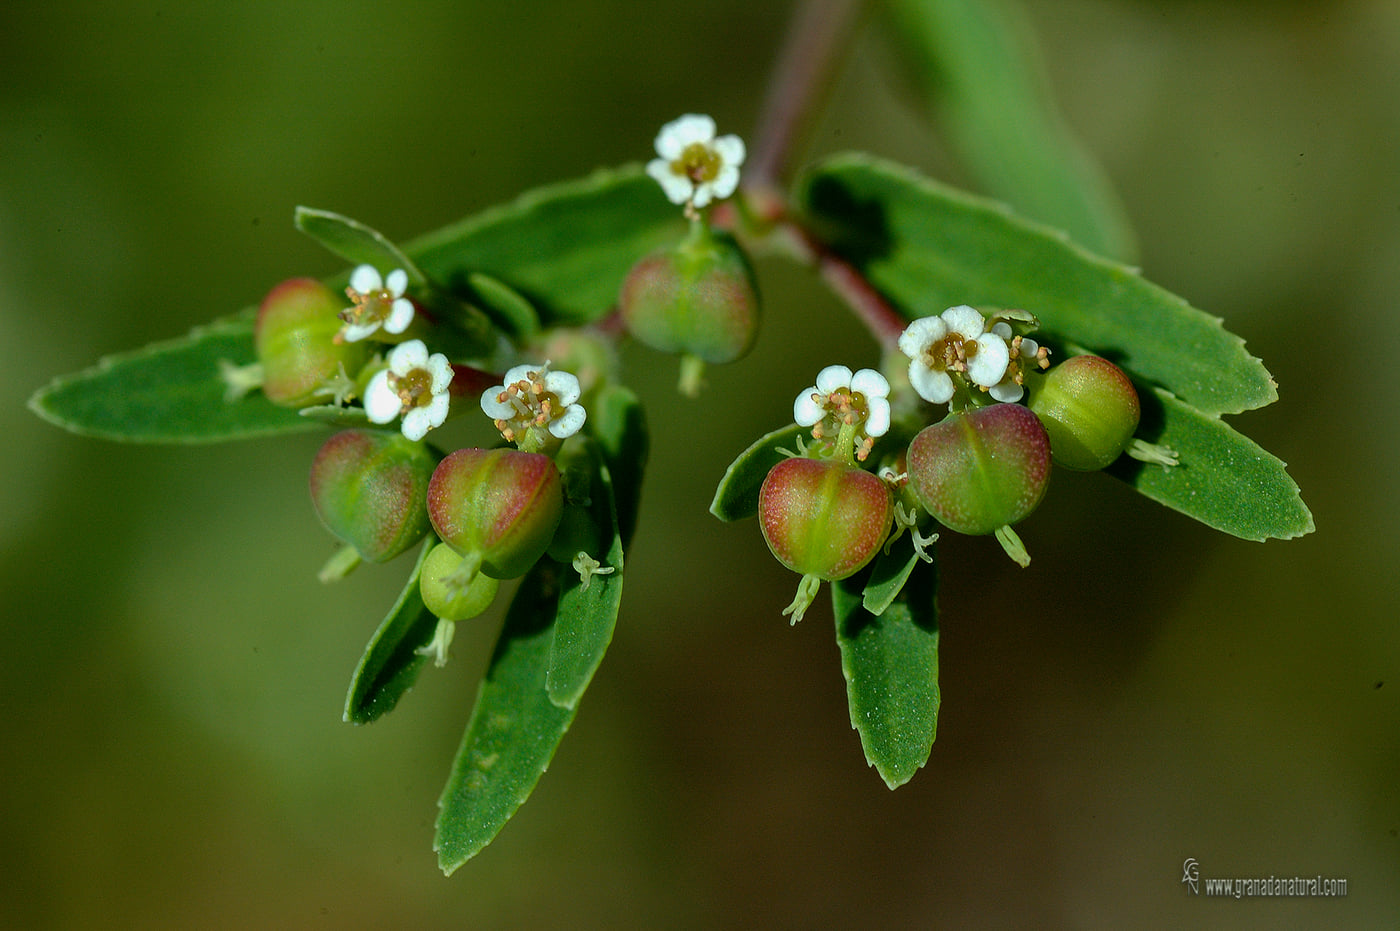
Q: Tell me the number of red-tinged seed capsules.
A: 7